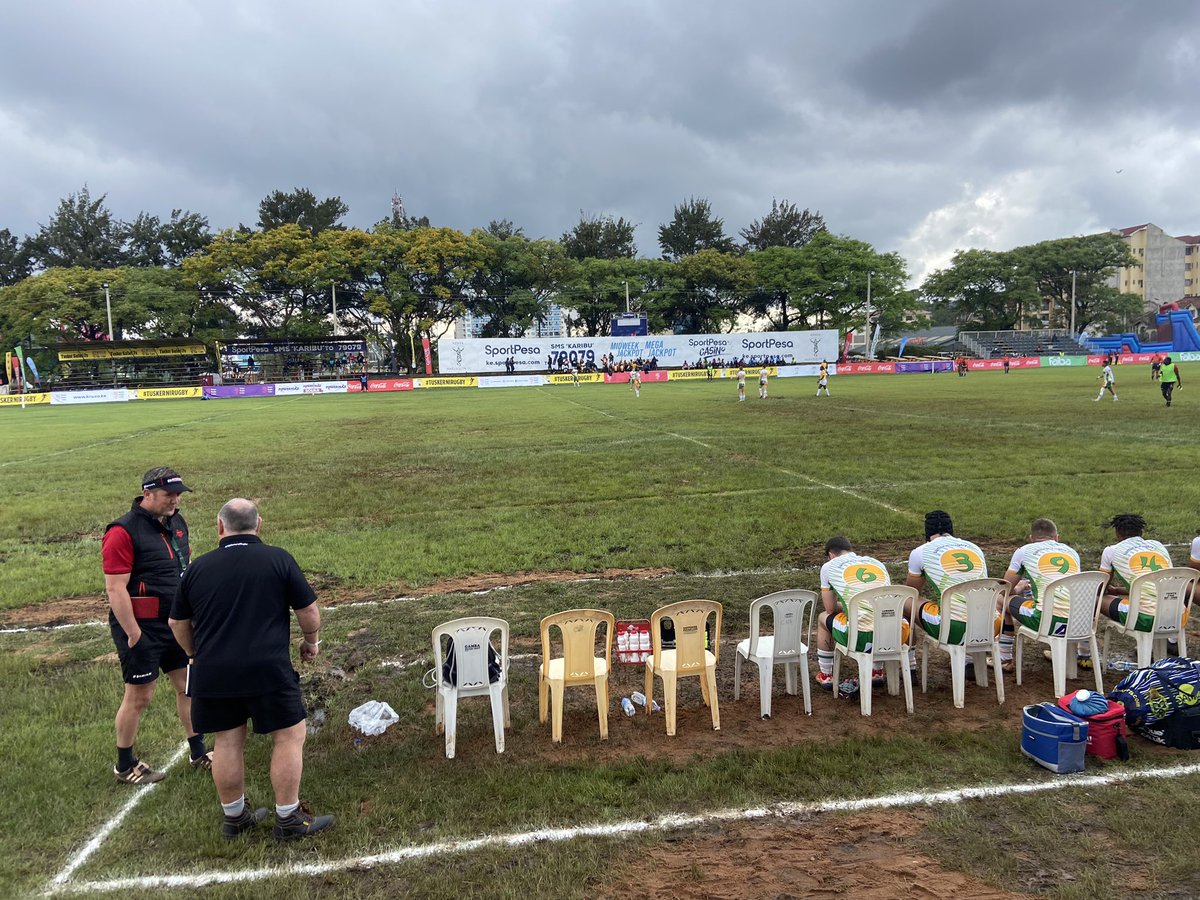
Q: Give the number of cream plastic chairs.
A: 2